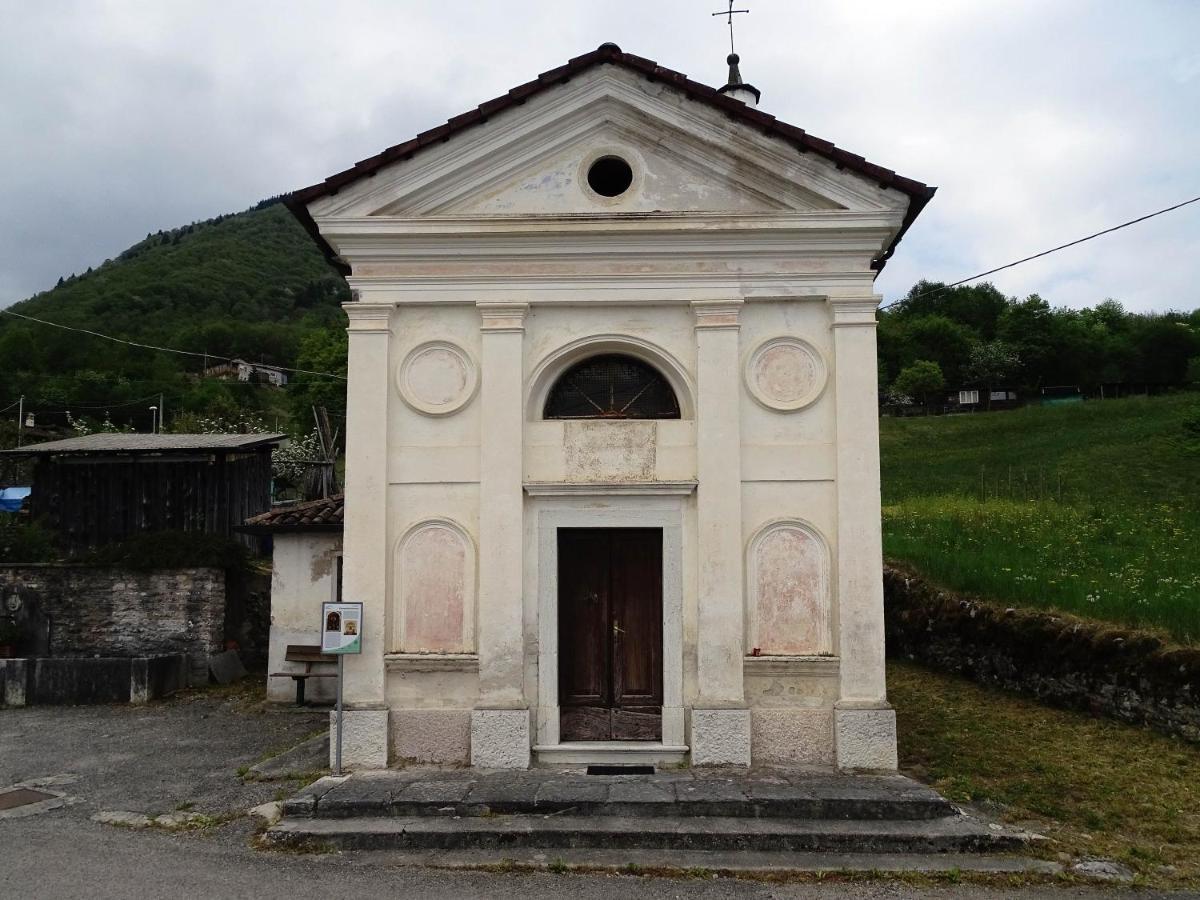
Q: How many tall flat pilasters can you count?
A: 4